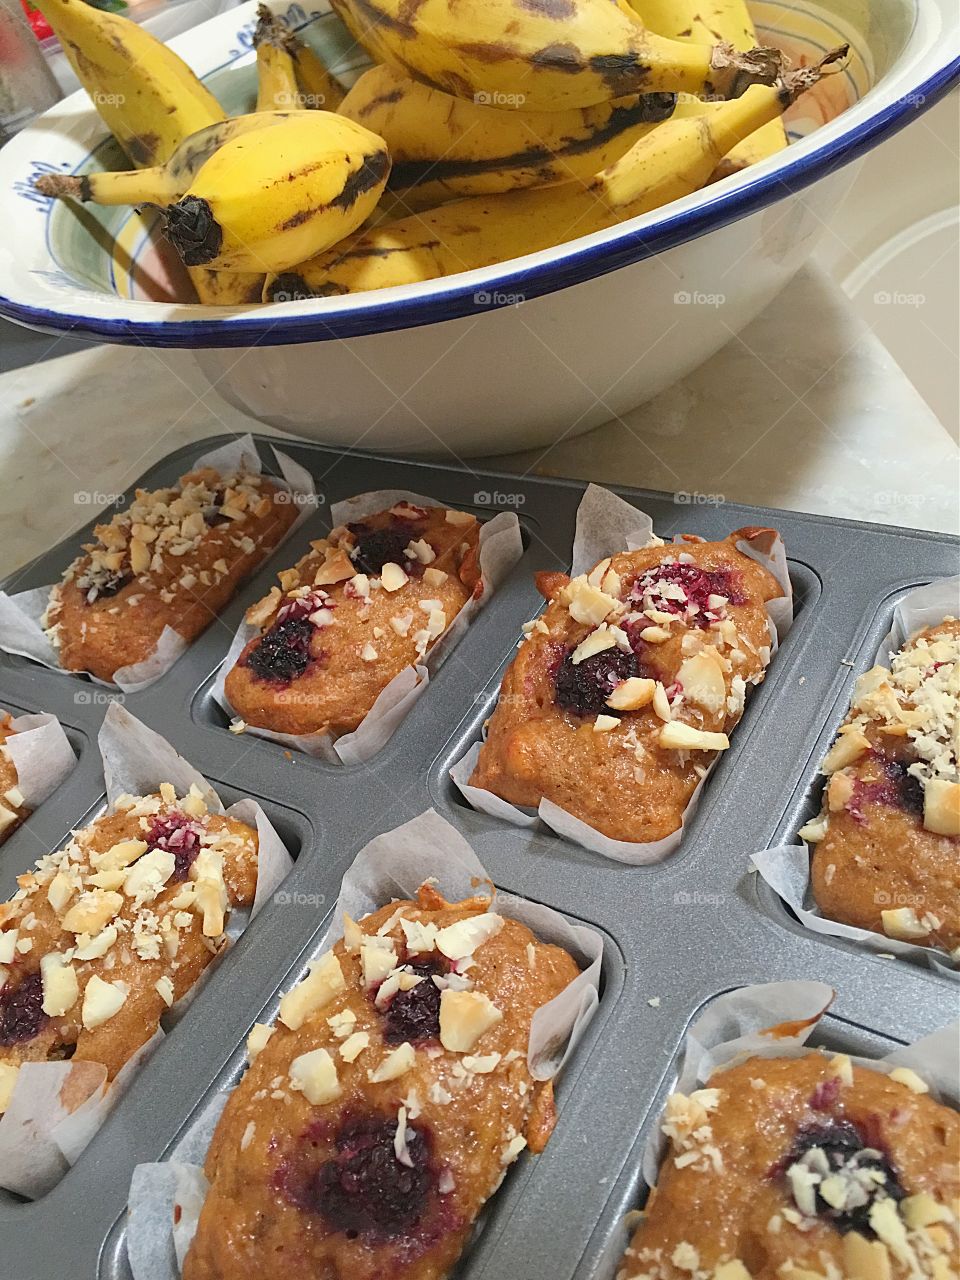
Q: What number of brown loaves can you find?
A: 8